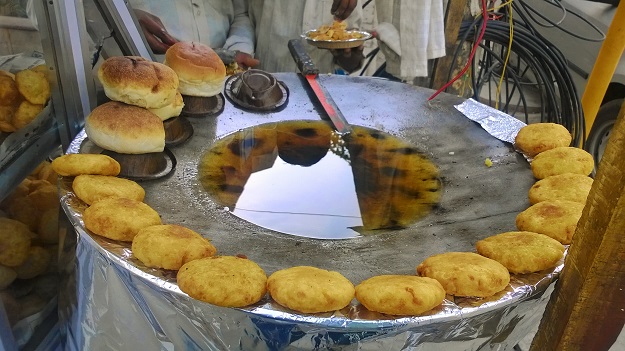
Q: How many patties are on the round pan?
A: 13